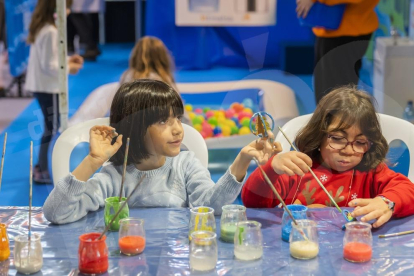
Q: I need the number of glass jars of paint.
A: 12